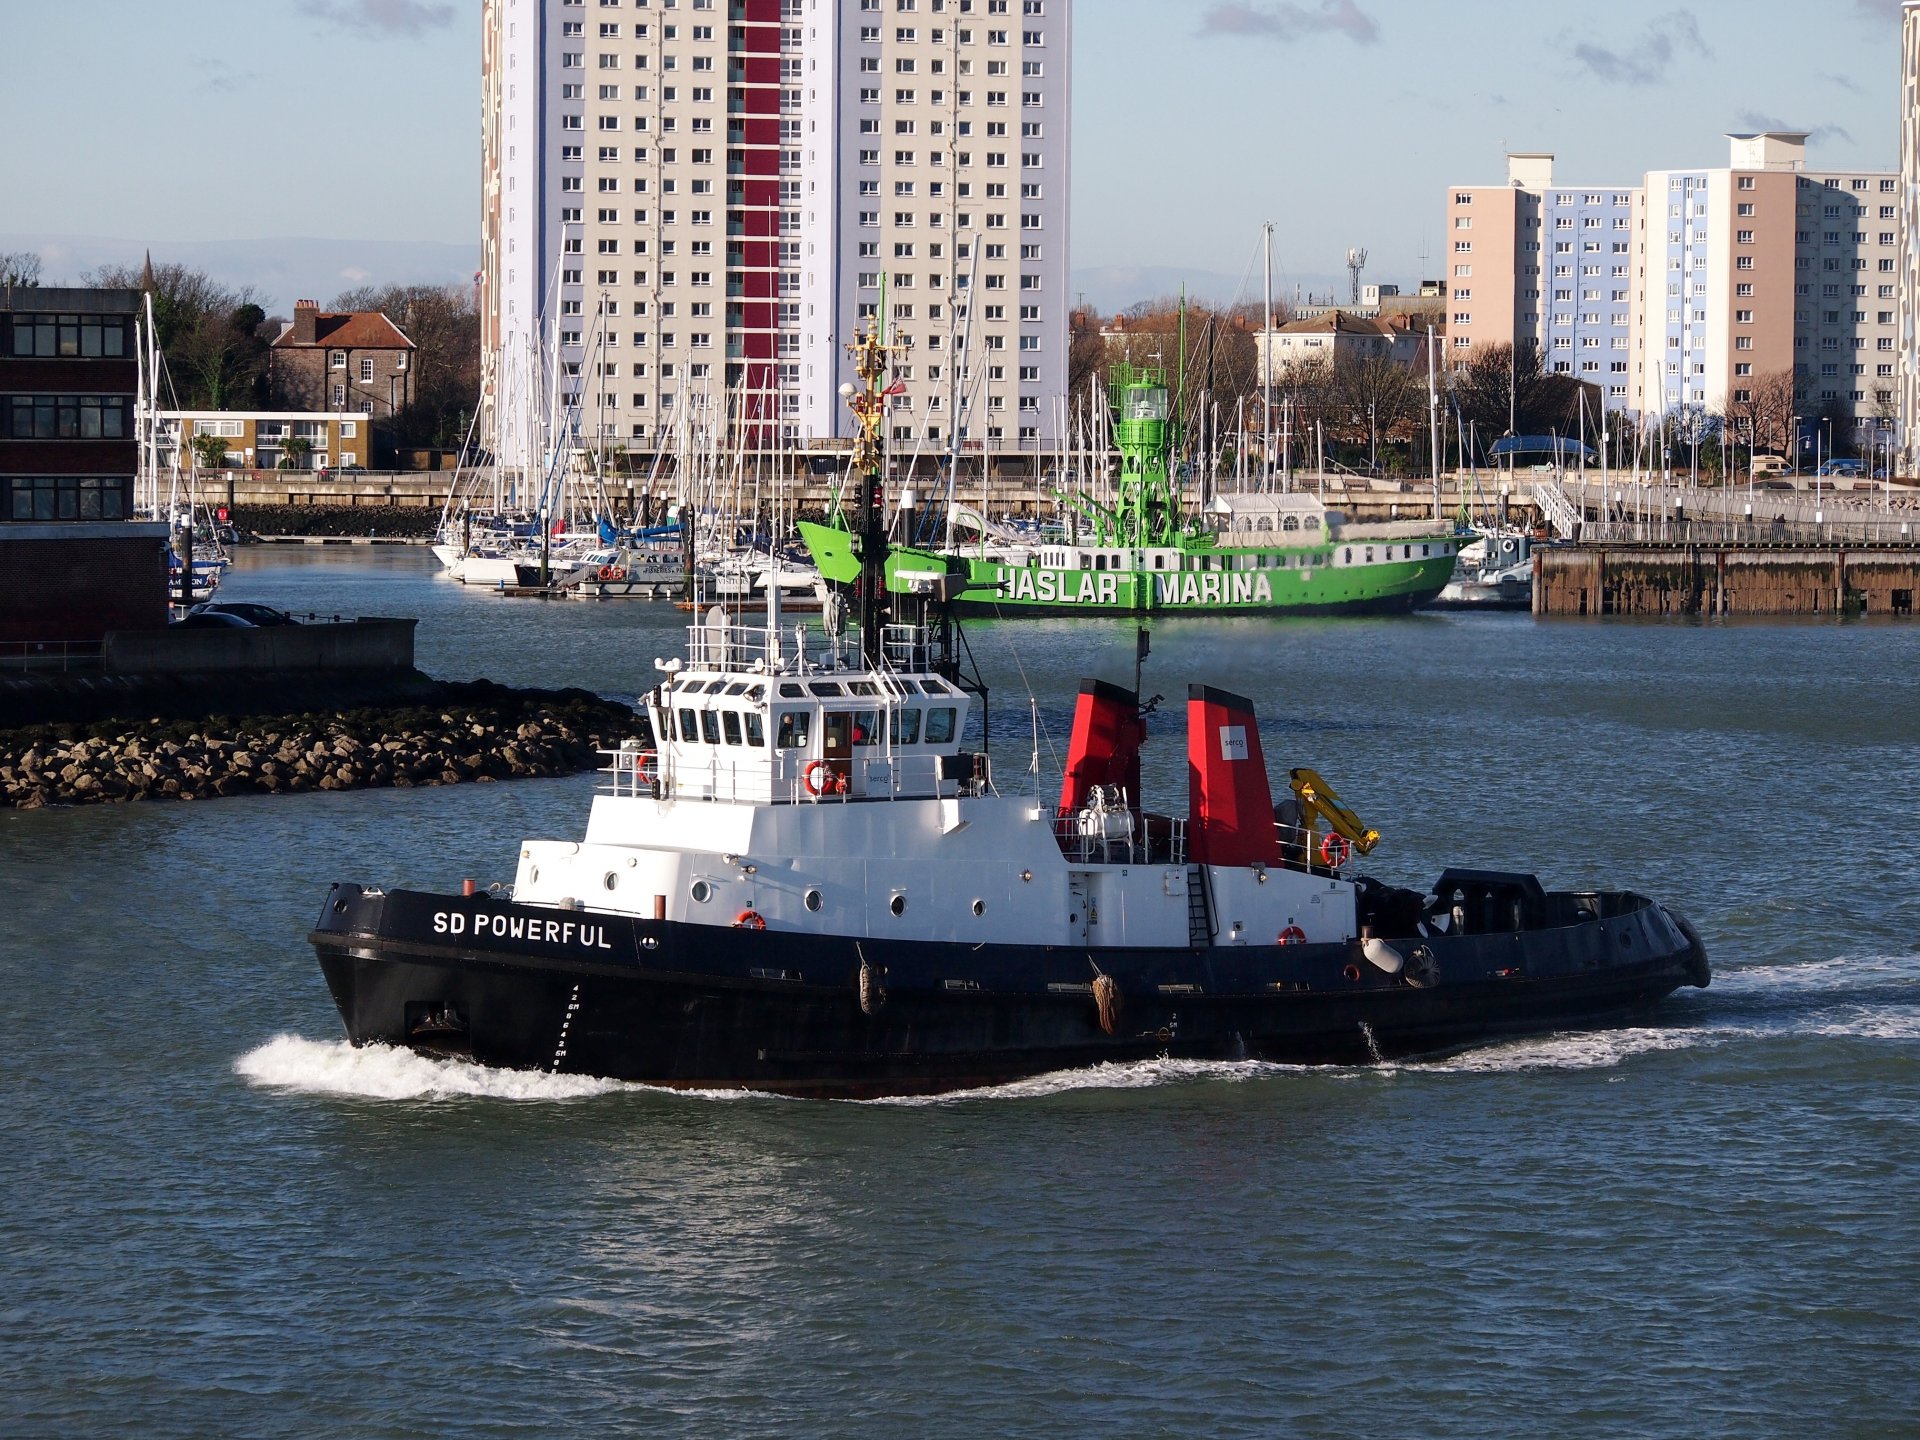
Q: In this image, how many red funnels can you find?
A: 2